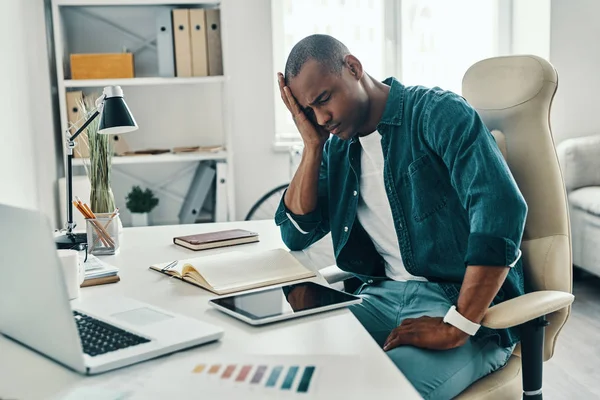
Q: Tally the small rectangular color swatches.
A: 8